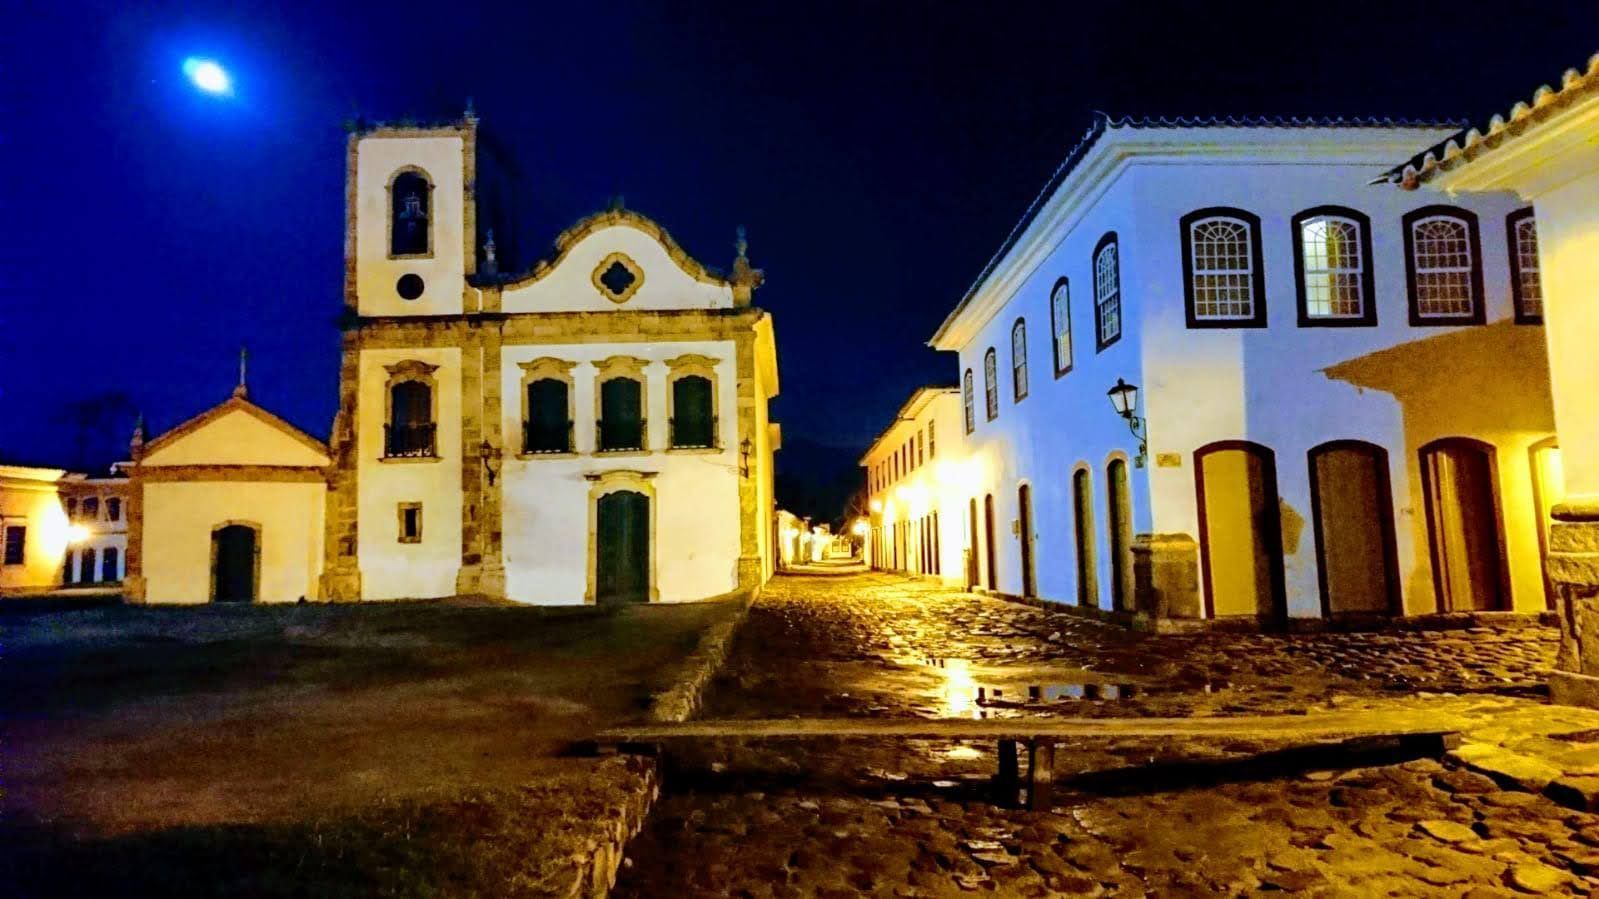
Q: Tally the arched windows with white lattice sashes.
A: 9